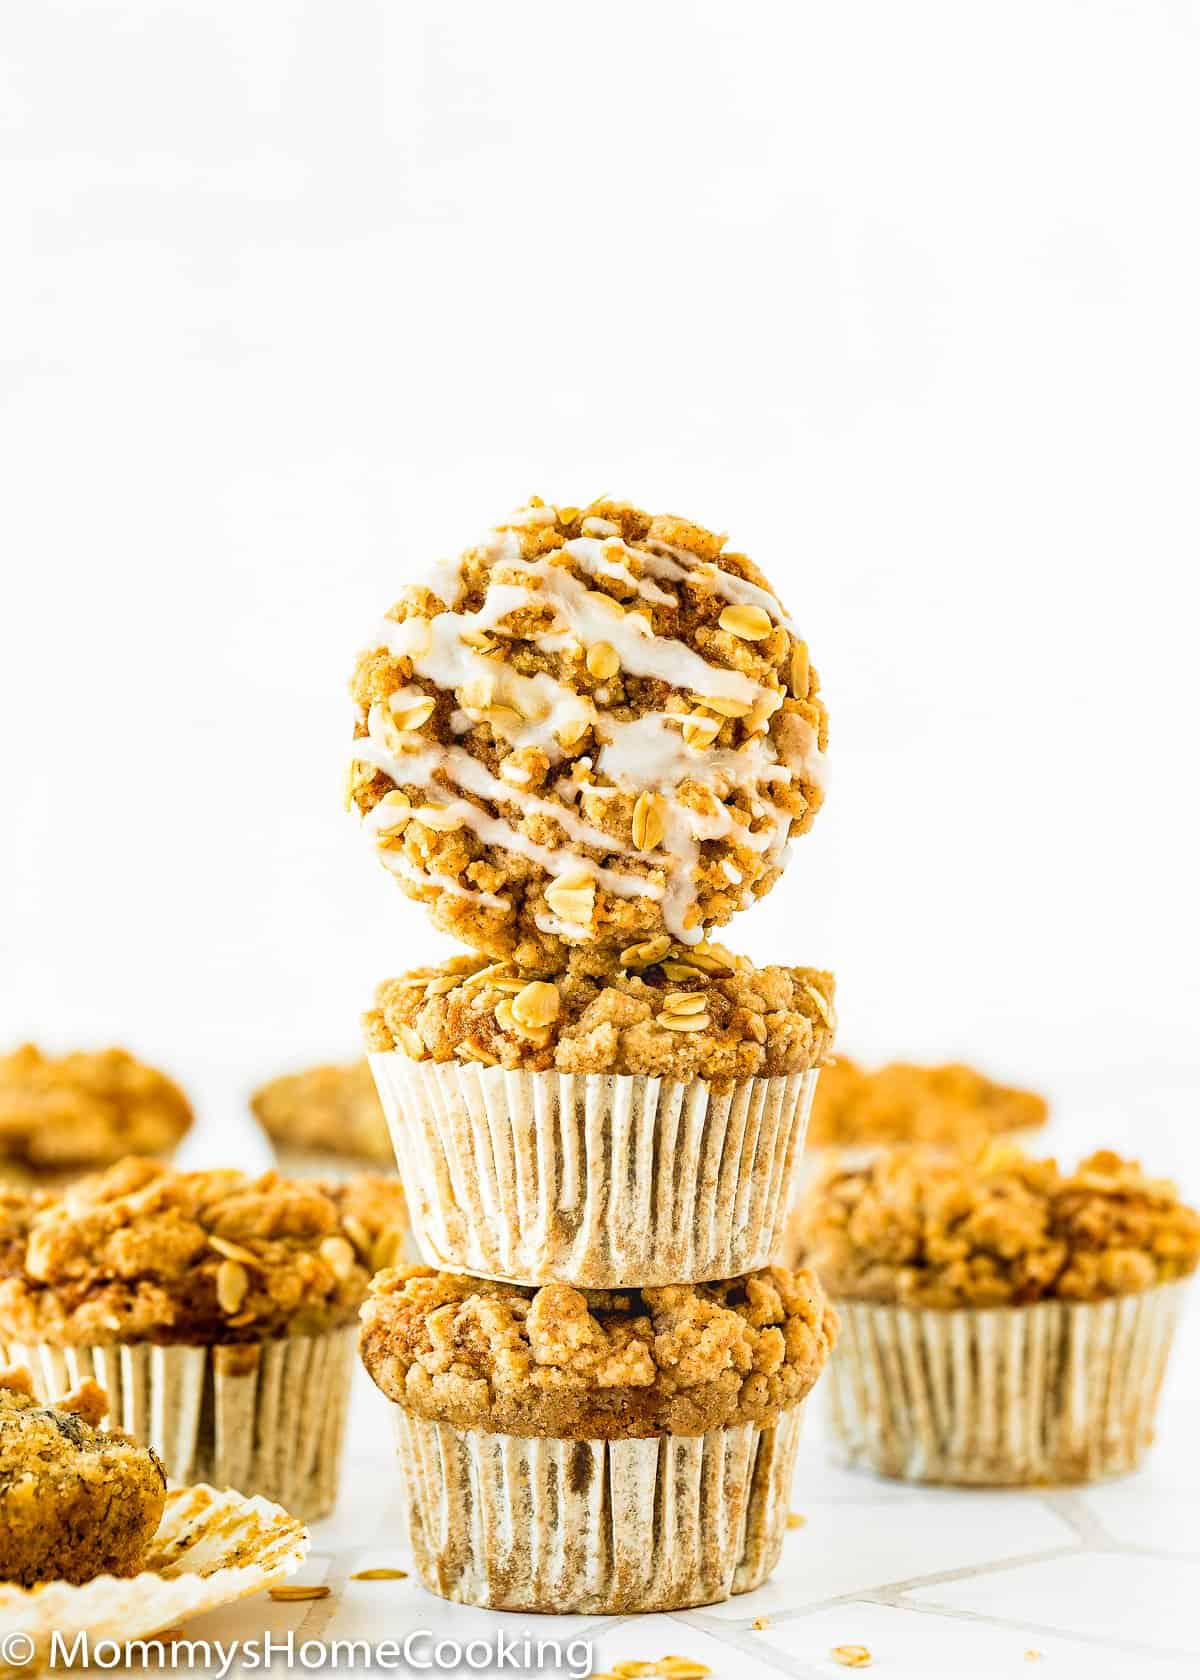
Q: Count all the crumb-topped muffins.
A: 9